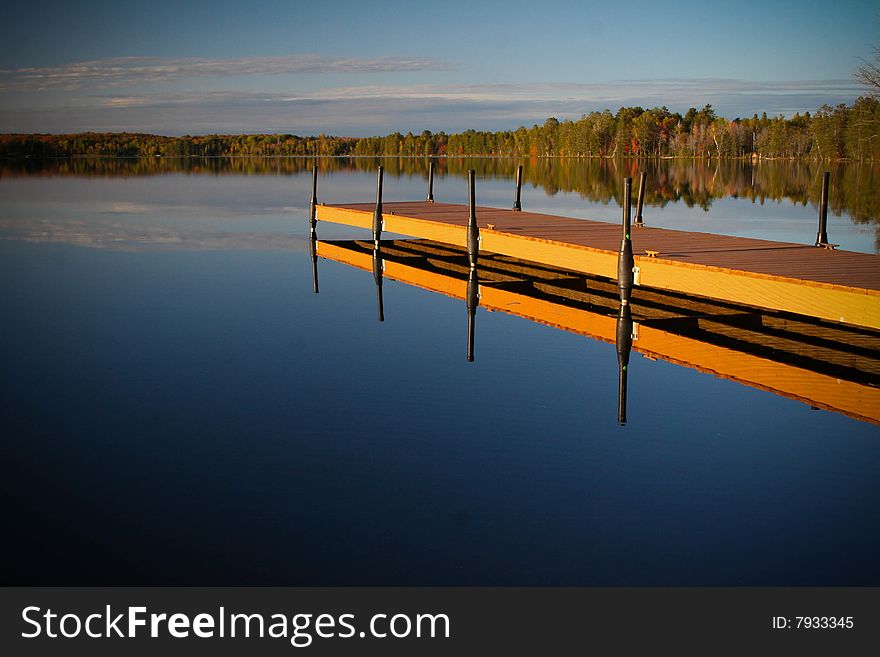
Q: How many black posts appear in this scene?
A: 8